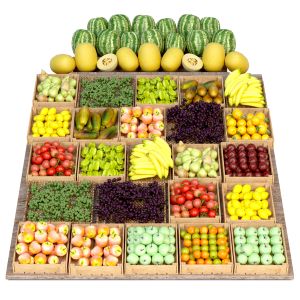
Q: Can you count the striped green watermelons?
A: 13